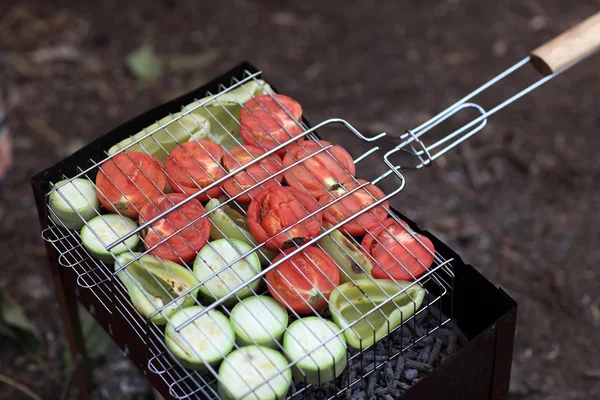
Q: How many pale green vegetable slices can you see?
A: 7